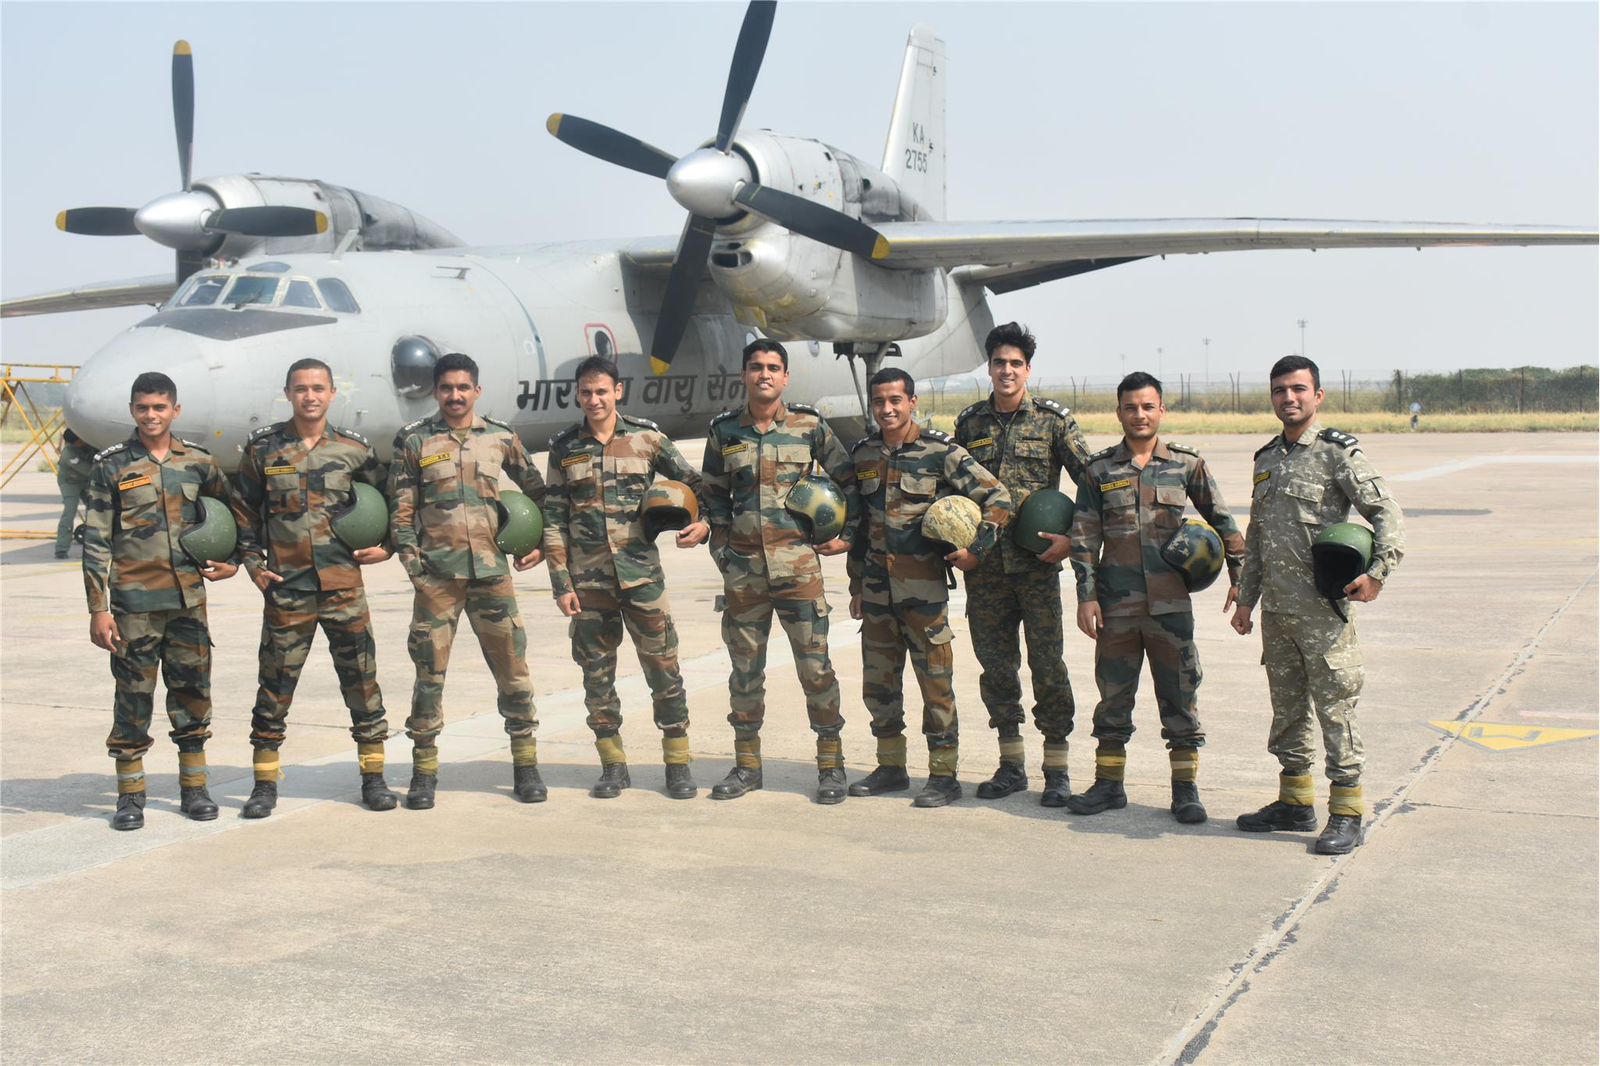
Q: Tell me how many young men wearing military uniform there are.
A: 9